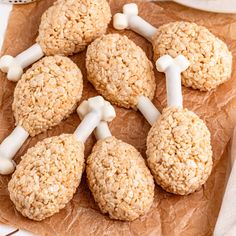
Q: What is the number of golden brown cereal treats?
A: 7